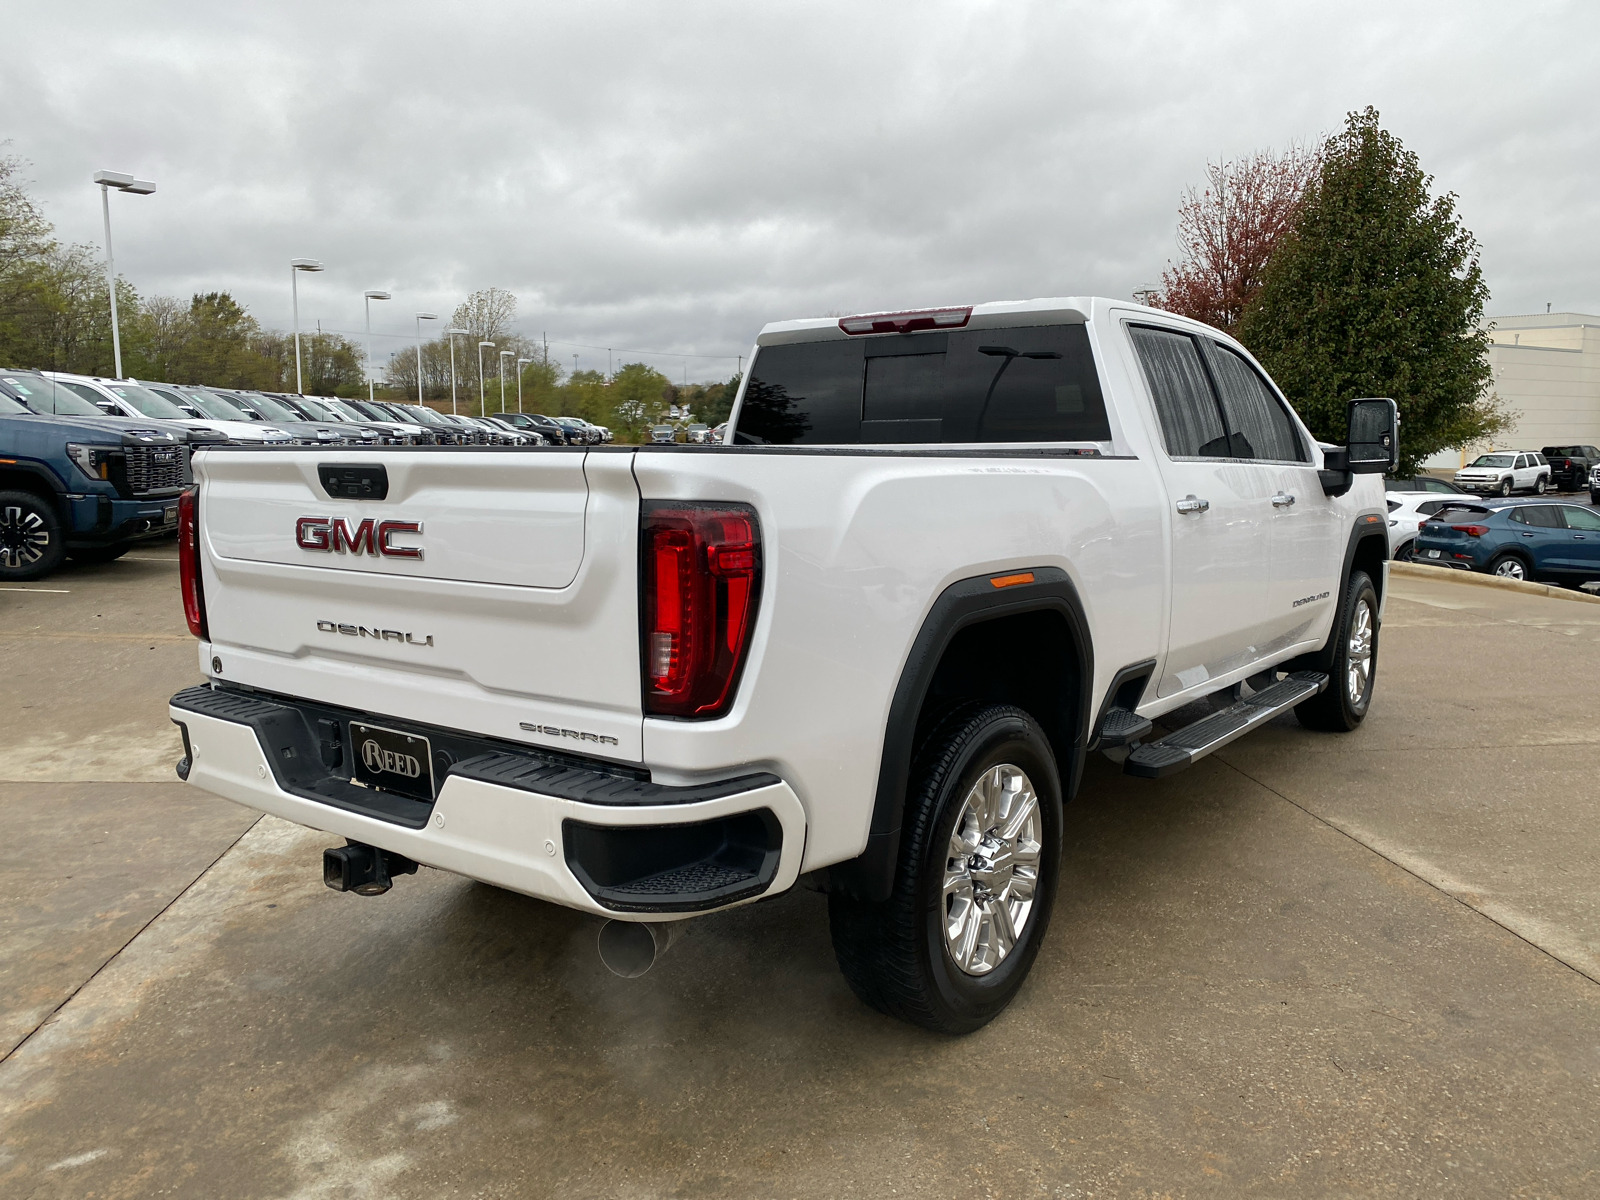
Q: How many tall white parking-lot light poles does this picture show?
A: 8